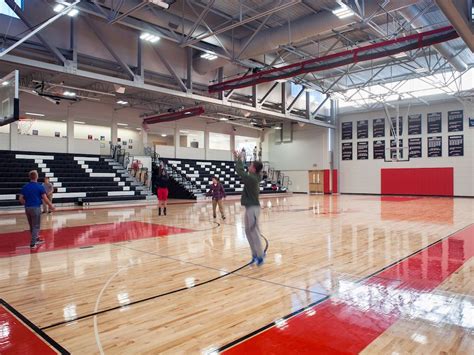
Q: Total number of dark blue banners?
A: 14